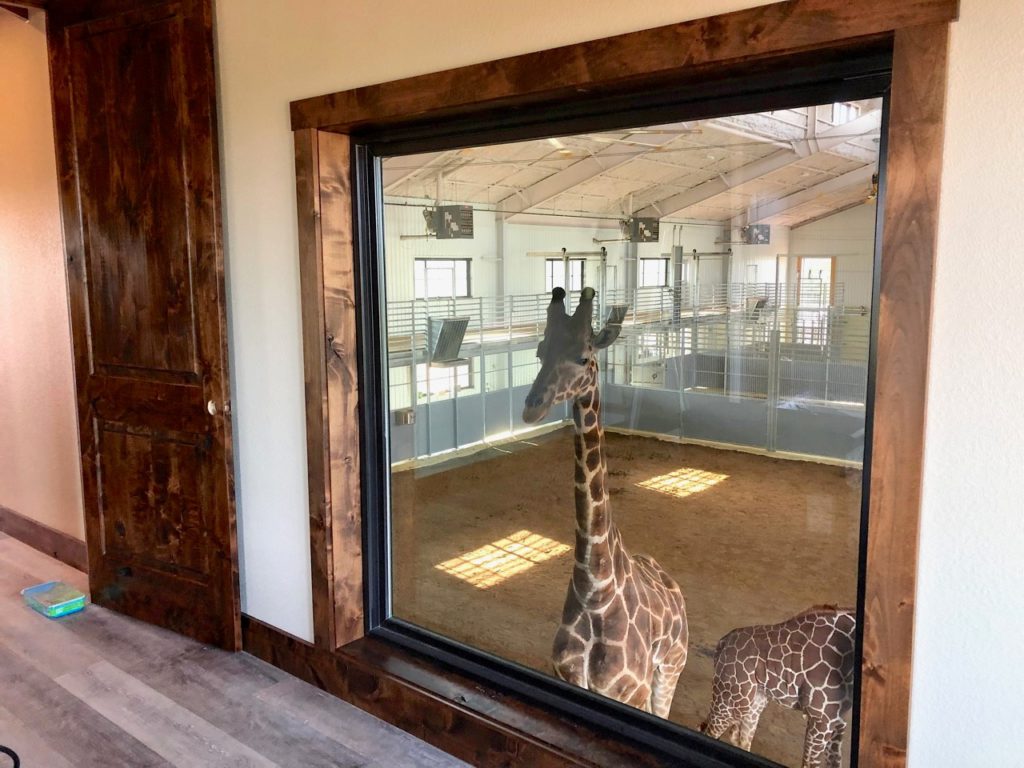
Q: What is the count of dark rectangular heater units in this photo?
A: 3